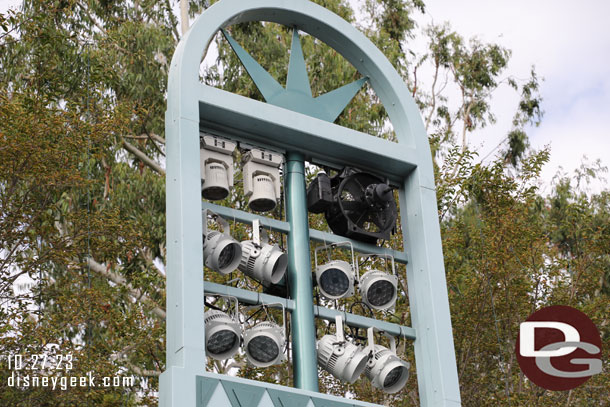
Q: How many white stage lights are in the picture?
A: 10